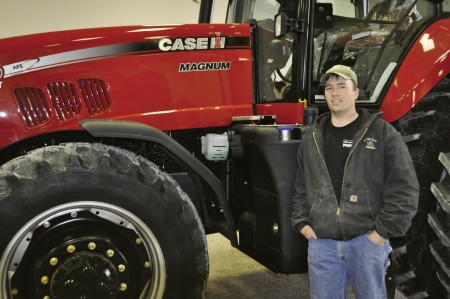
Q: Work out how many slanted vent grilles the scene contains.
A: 3